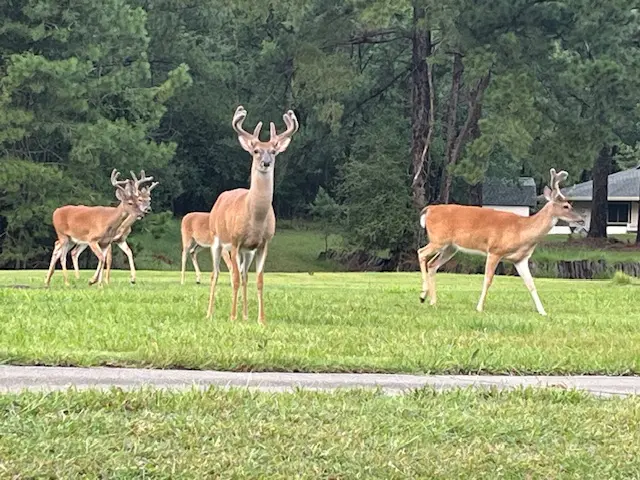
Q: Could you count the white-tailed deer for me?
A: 5